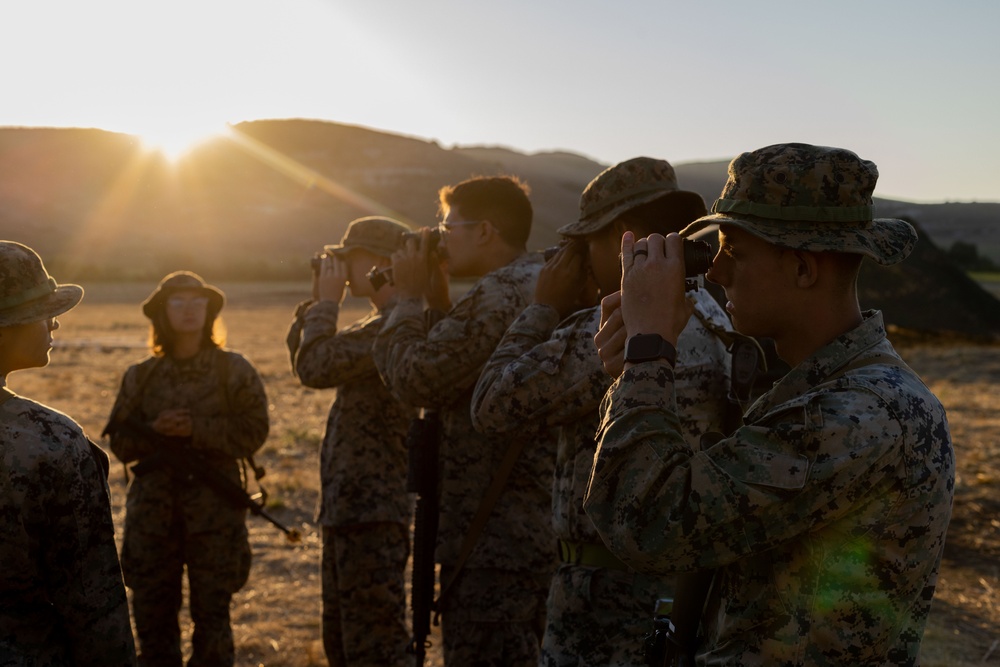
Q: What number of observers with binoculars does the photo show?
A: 4